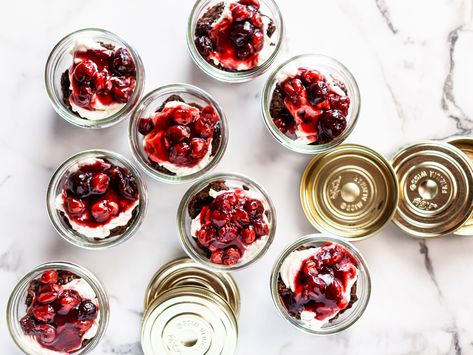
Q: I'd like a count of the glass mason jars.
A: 8